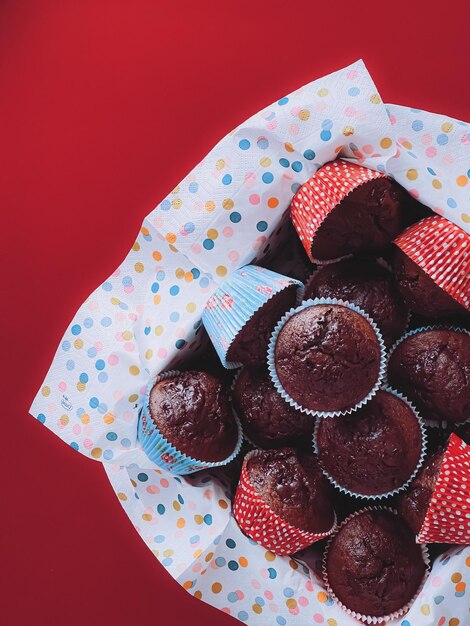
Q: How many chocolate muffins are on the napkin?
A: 12